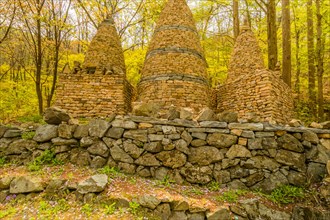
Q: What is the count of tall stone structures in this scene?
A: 3